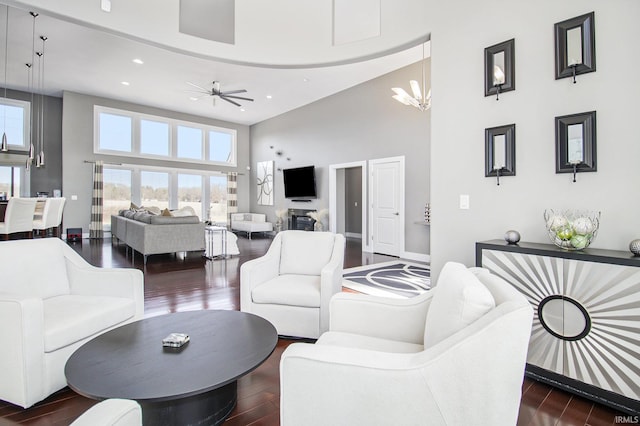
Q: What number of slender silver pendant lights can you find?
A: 5